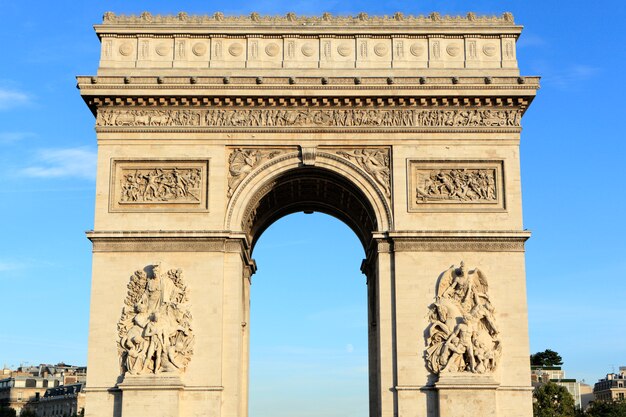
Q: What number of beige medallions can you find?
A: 11